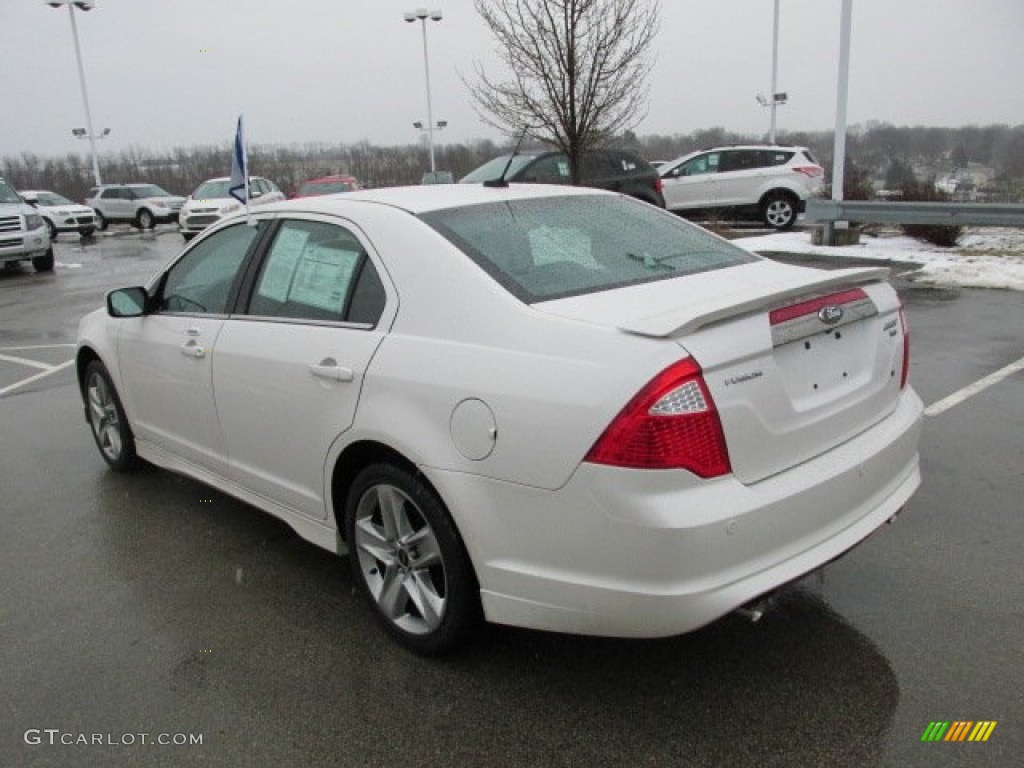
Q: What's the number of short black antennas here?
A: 1